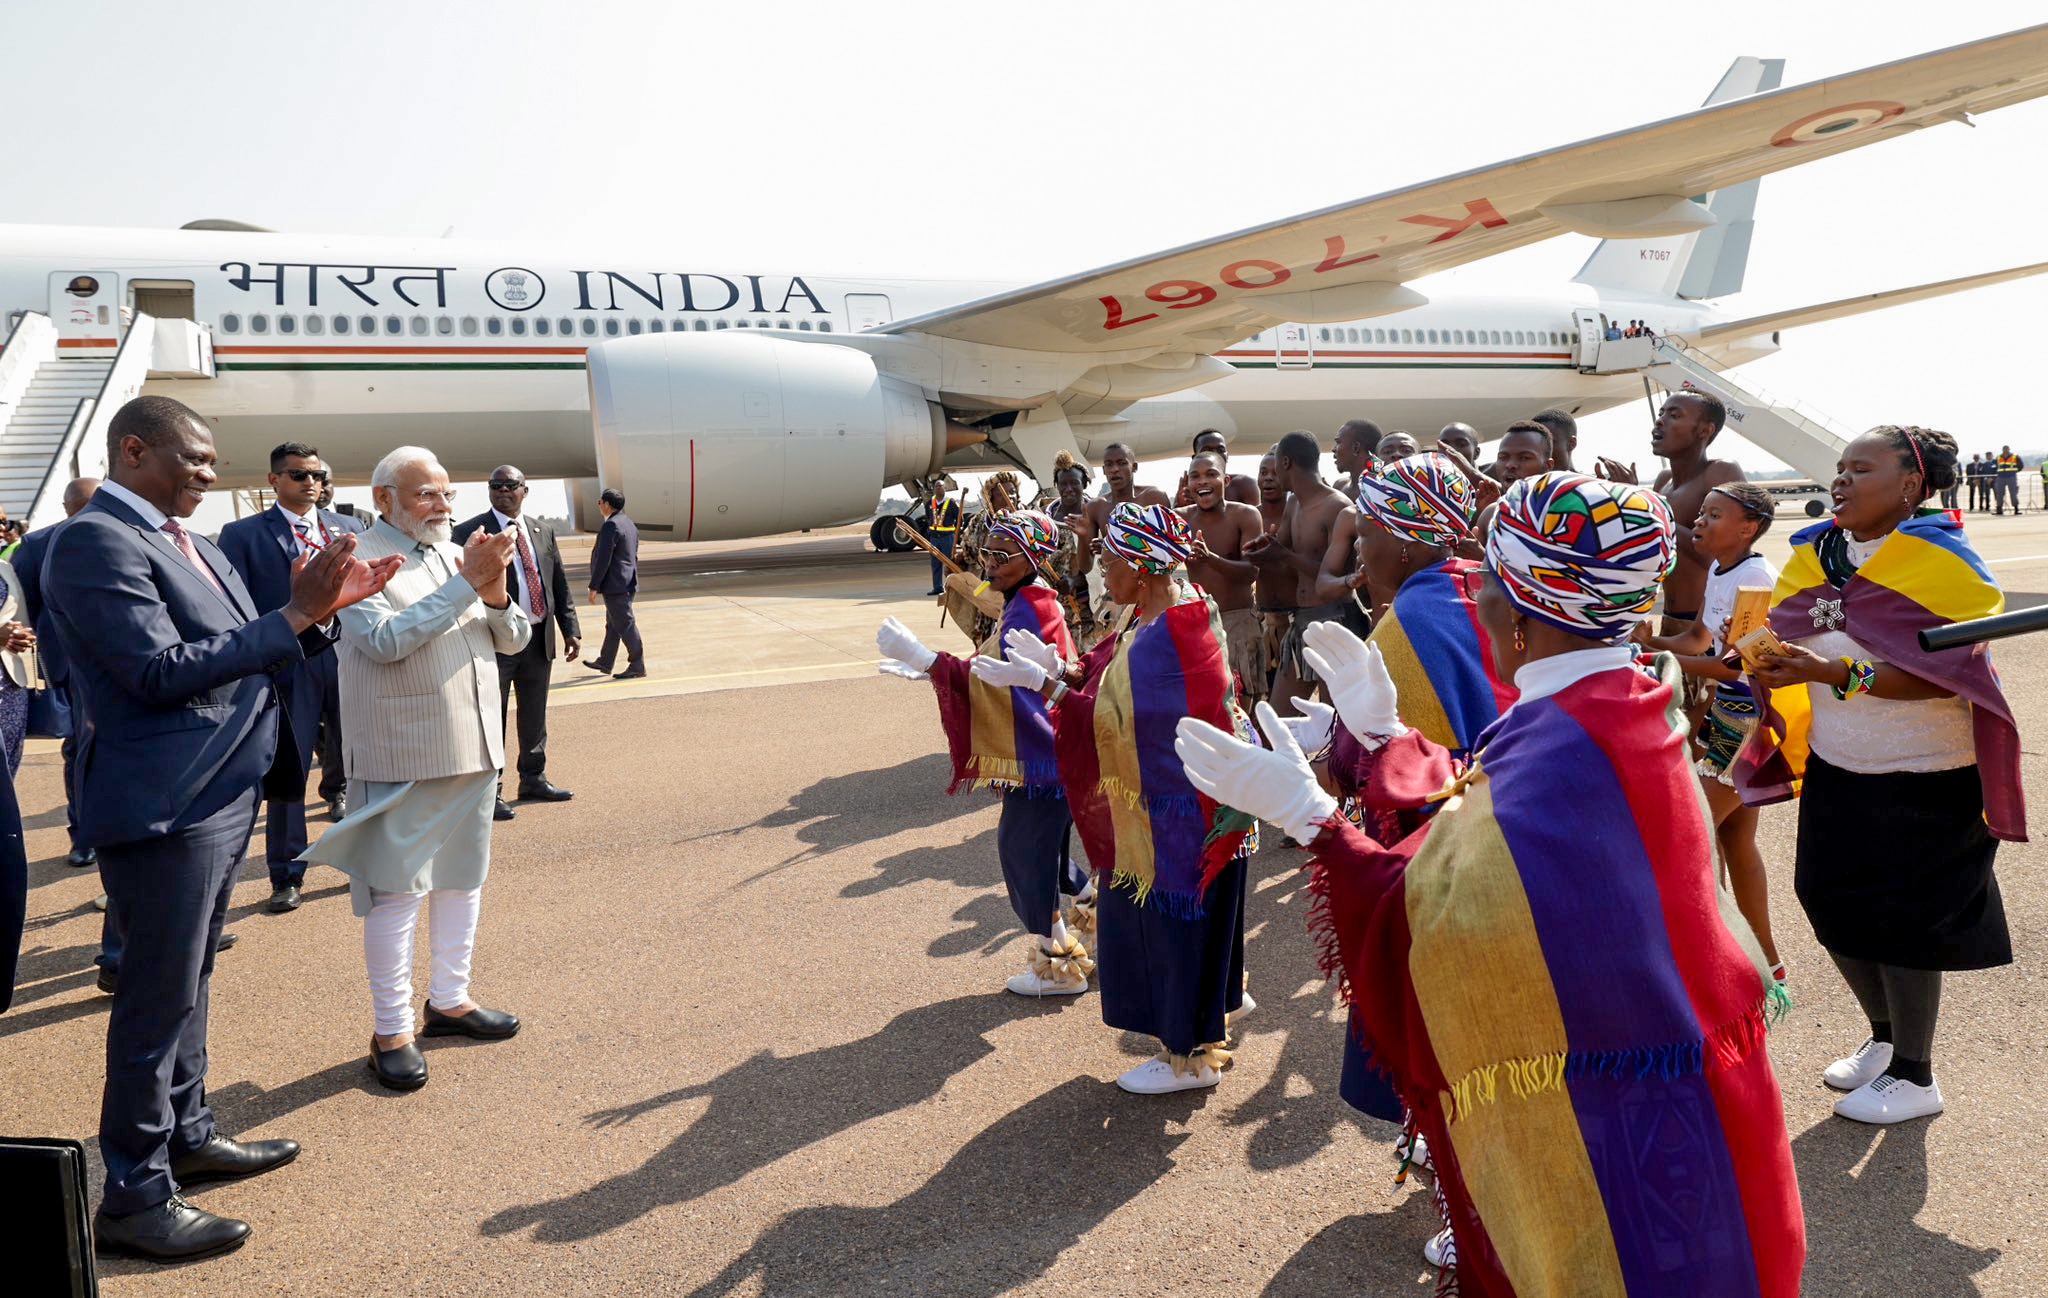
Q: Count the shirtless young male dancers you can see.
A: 11